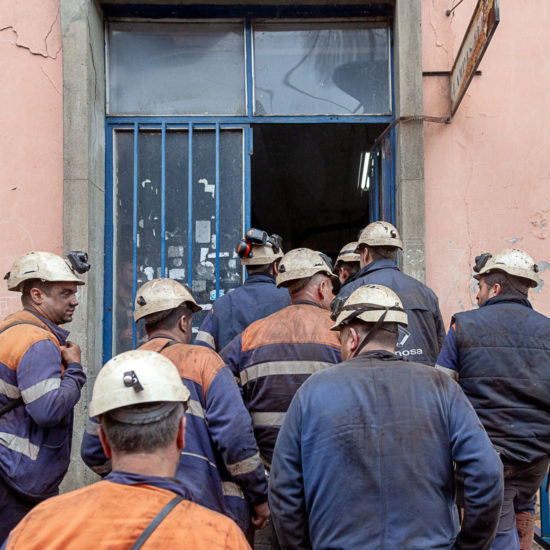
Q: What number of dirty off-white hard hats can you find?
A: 9